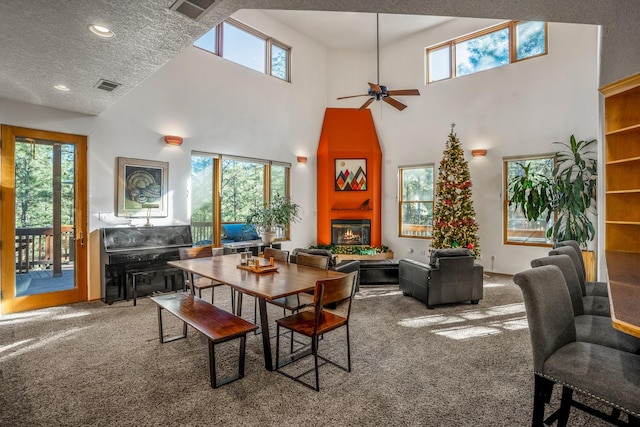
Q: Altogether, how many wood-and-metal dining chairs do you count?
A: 4